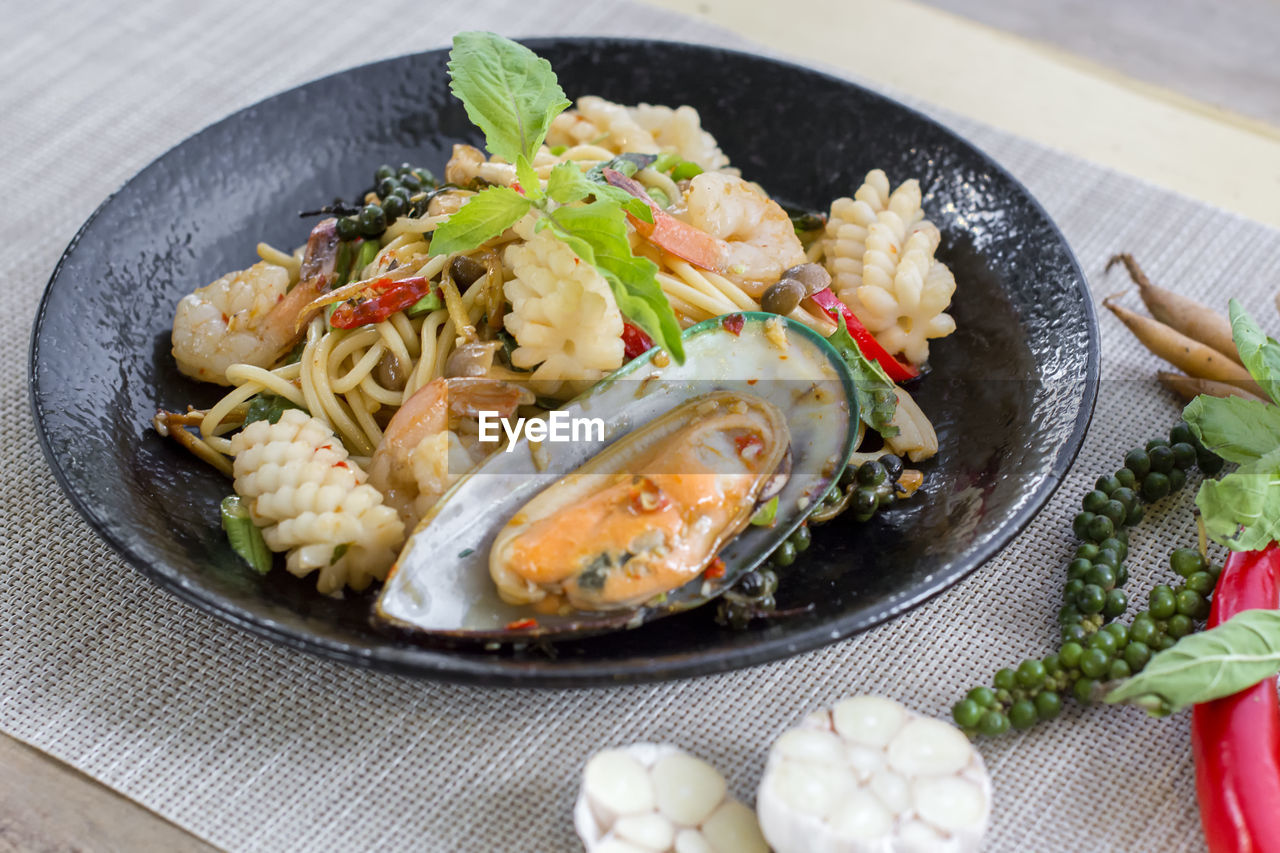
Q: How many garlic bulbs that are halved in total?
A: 2